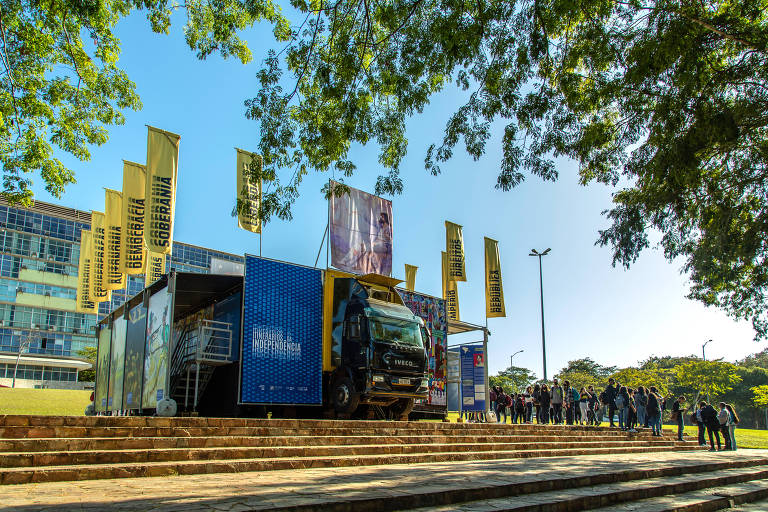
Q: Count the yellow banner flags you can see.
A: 11